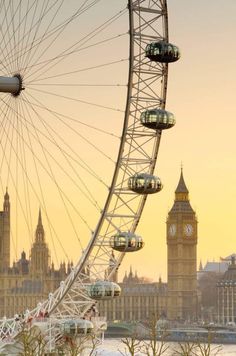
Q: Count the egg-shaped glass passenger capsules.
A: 6